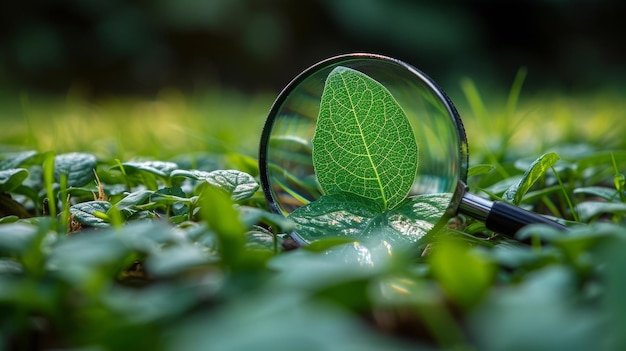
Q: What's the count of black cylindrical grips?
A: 1